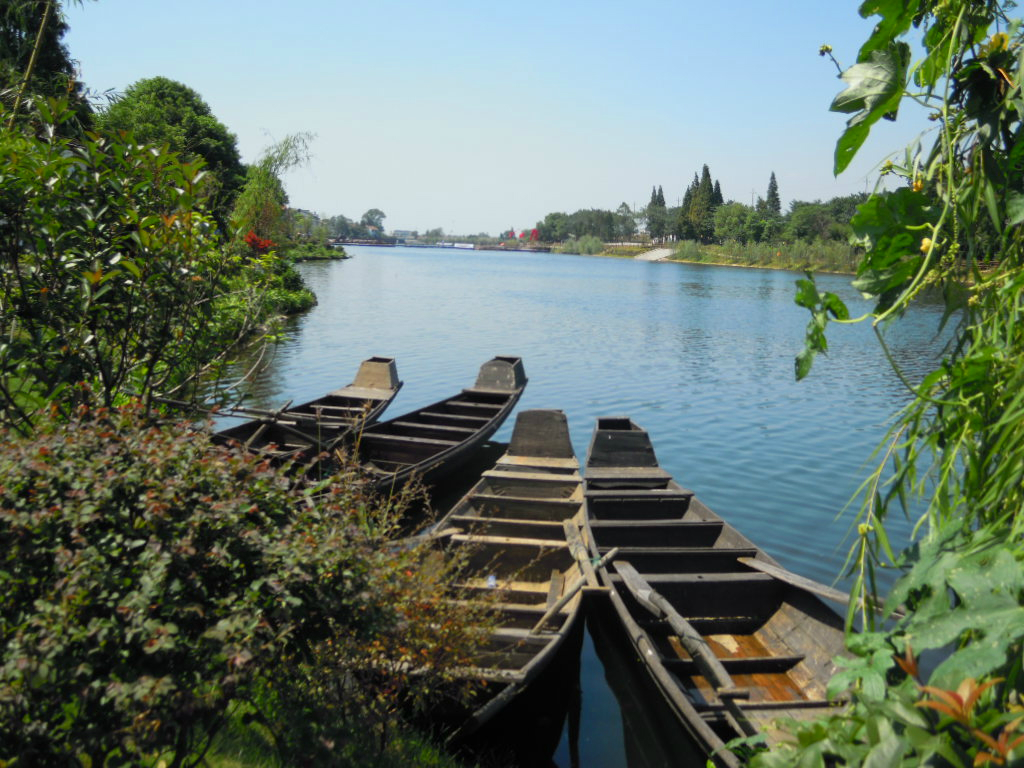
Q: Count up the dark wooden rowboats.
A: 4